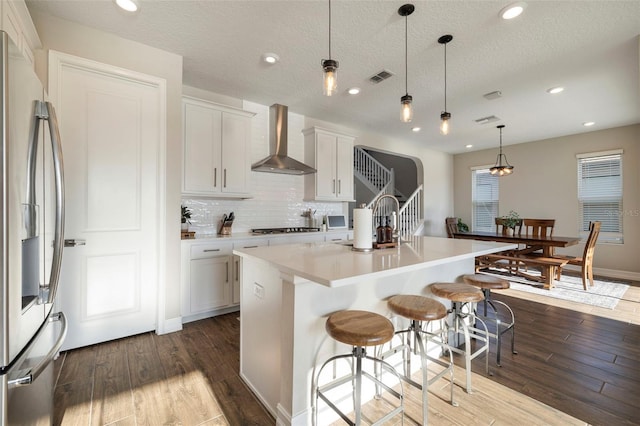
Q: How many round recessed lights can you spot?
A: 8